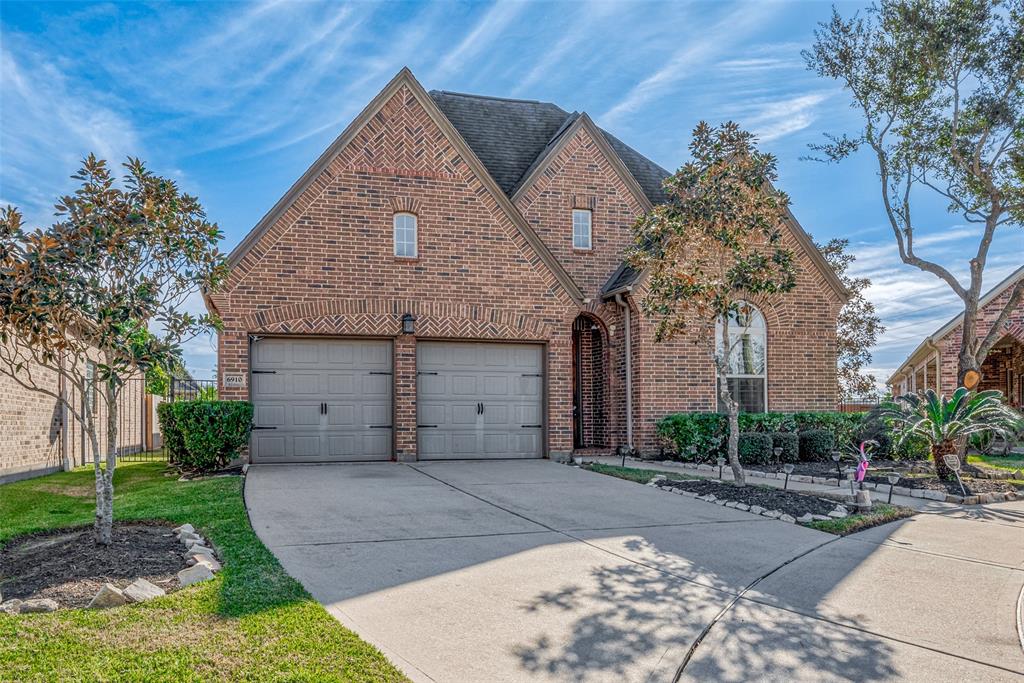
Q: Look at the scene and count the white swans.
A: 0